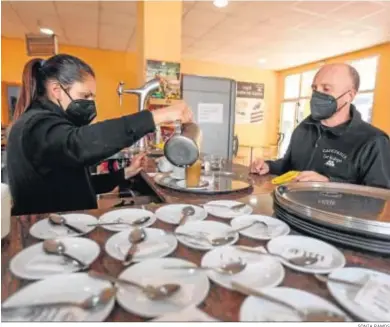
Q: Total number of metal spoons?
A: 14